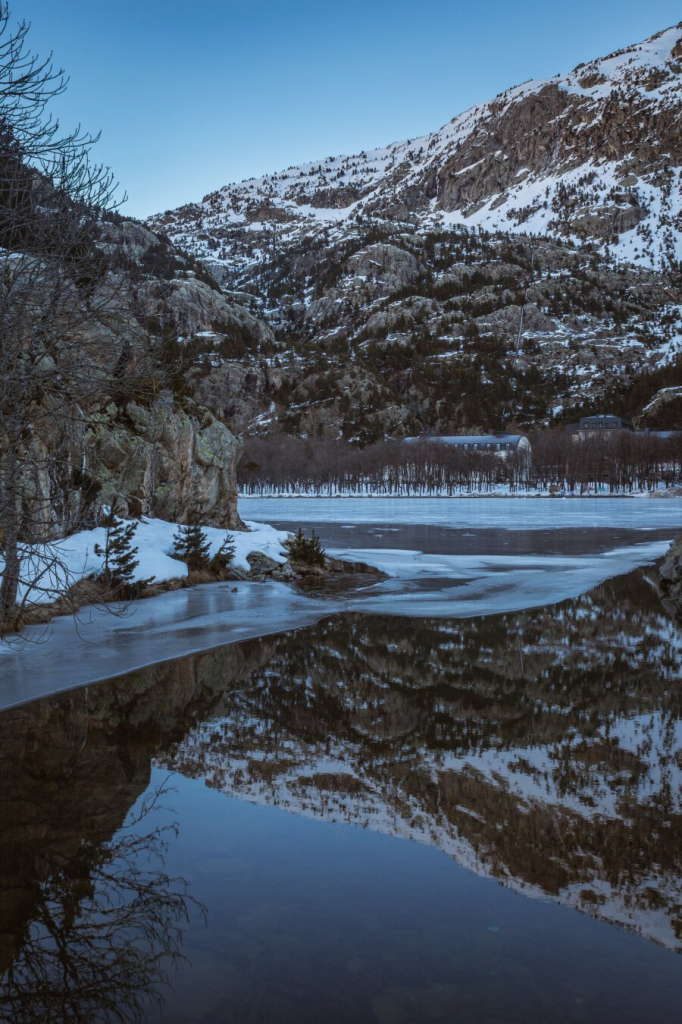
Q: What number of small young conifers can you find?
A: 4